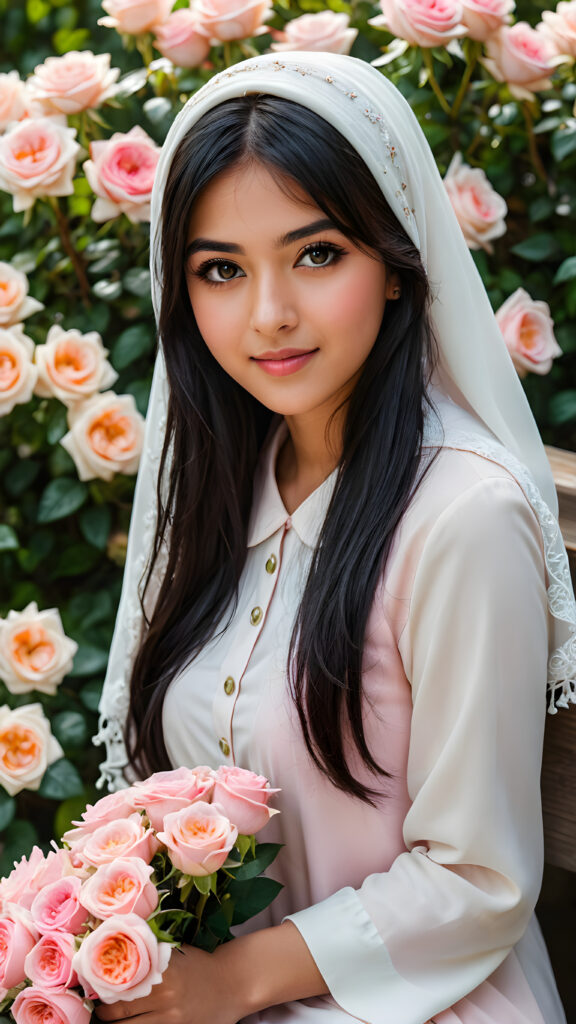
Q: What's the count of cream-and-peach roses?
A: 6